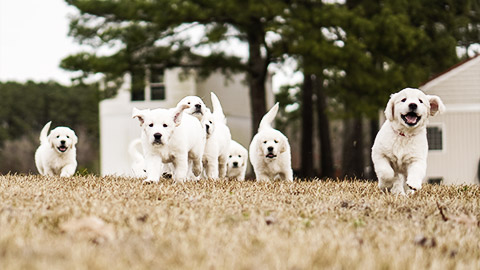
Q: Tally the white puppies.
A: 8